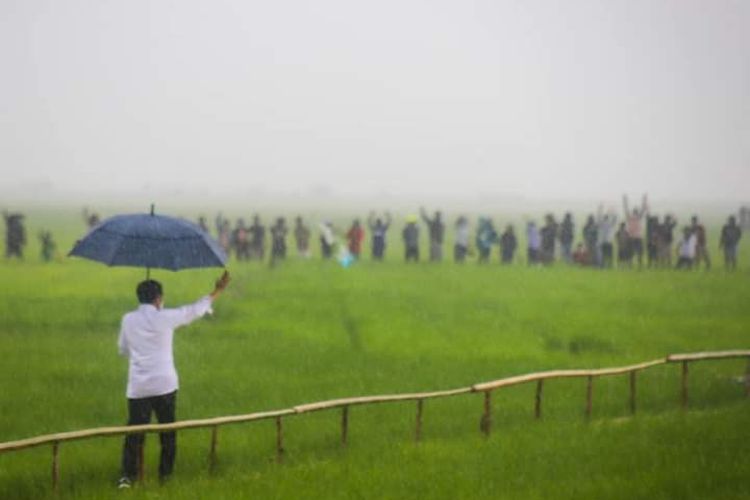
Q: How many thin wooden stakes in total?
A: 12